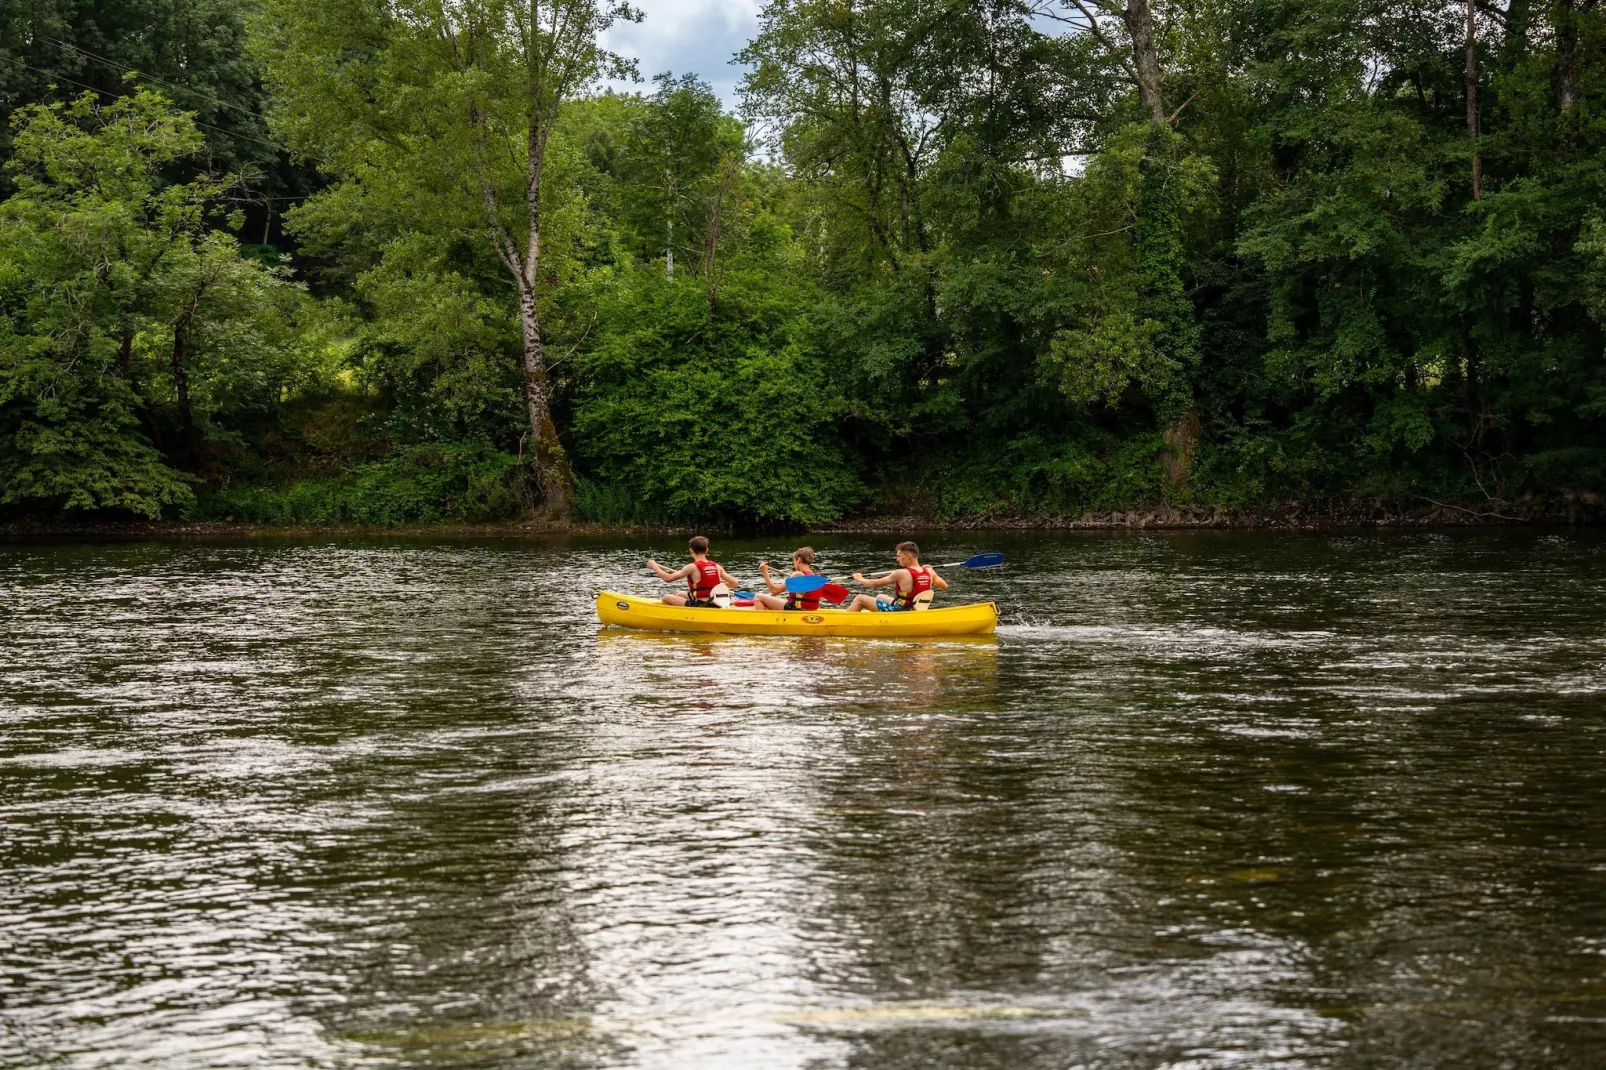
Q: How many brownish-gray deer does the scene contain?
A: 0